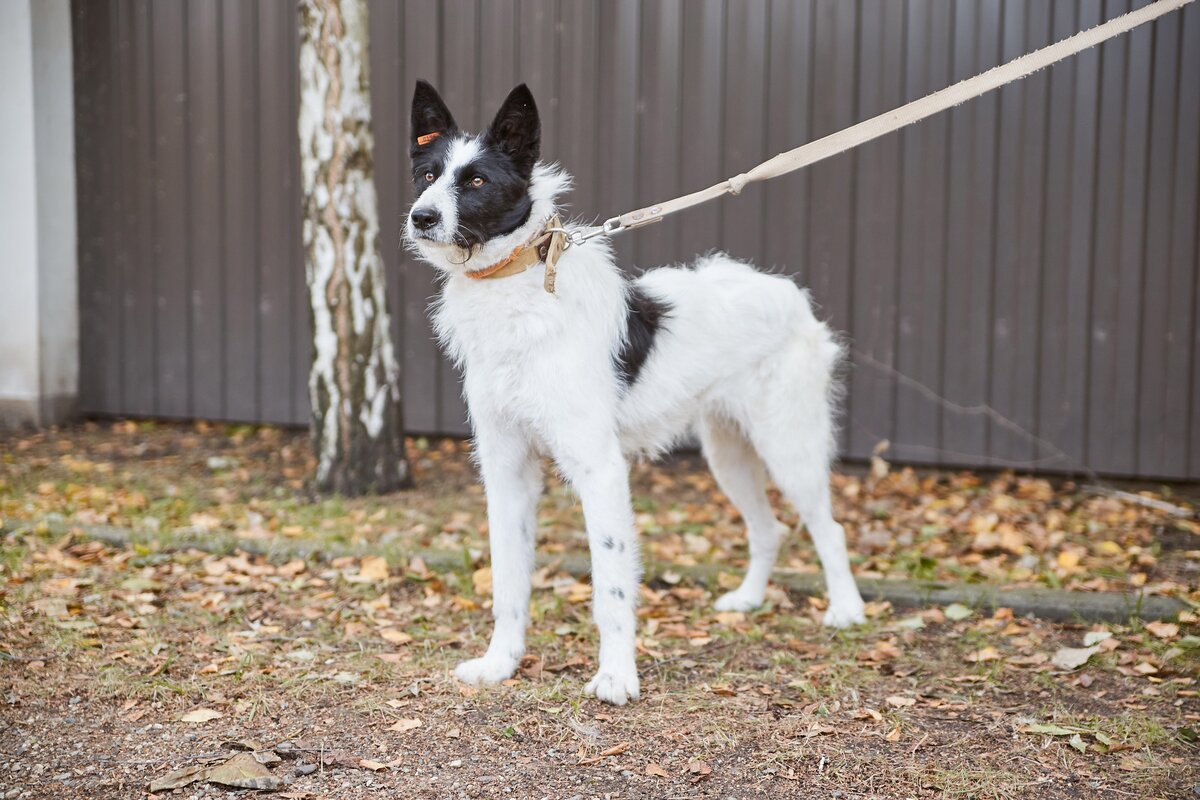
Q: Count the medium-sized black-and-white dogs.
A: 1